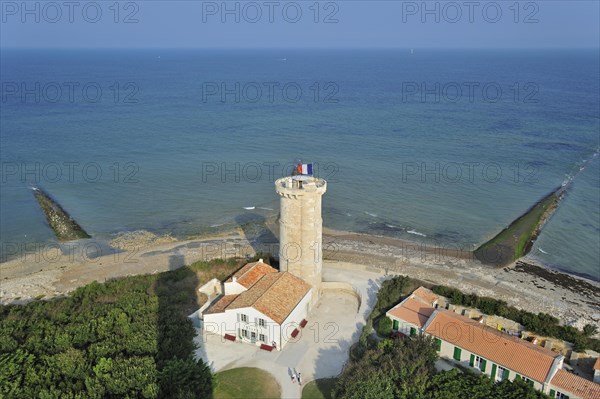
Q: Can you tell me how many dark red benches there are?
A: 4